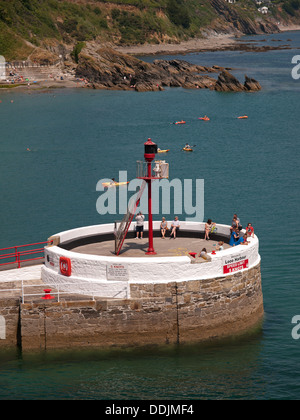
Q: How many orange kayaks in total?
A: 3